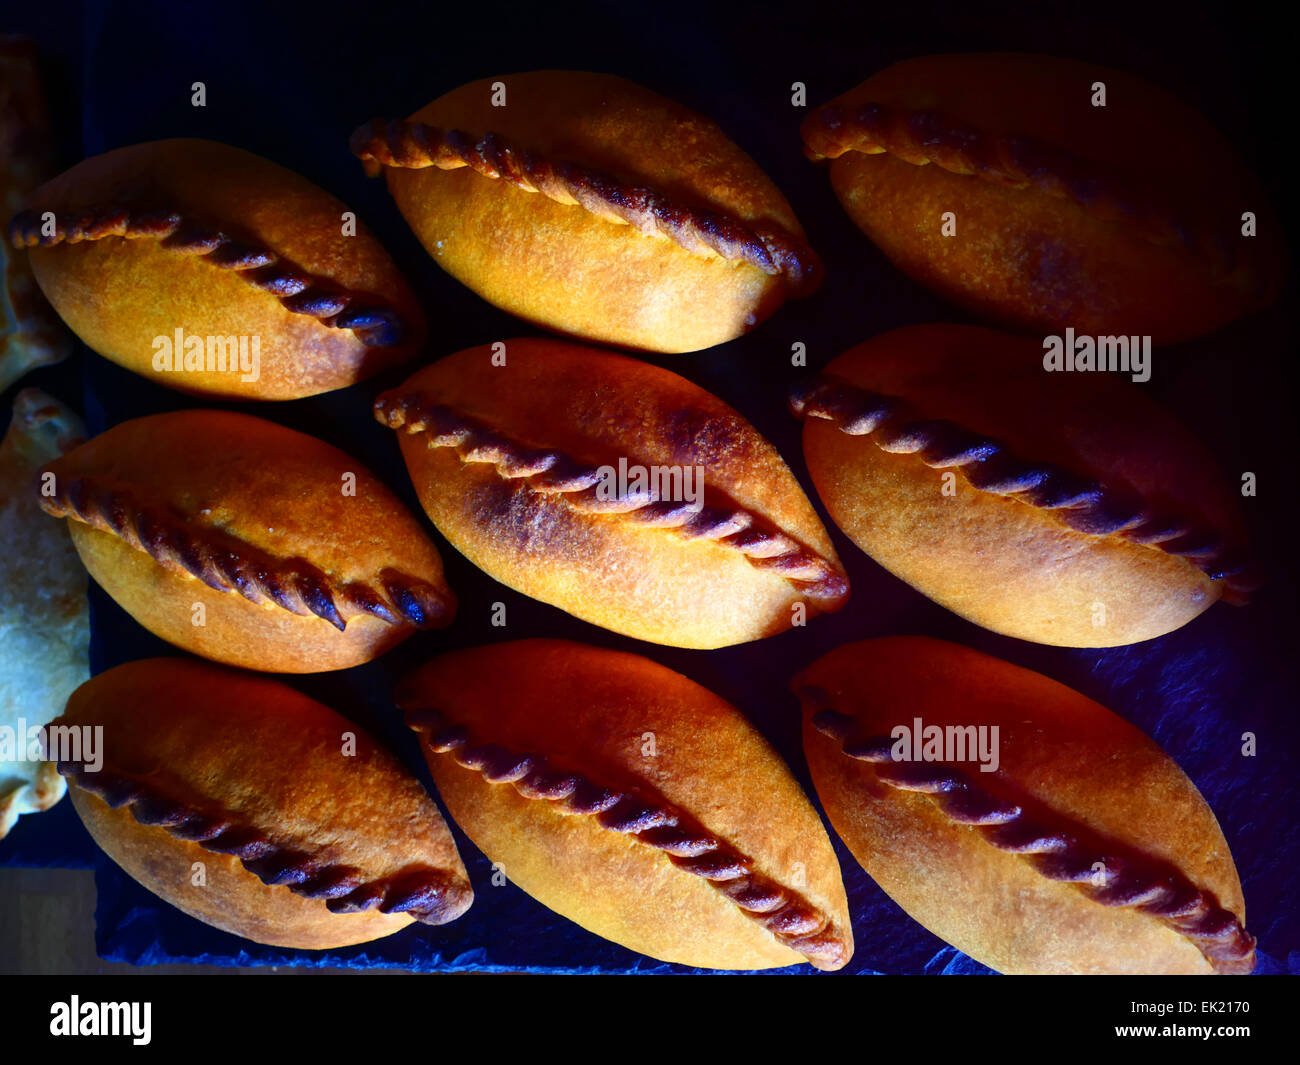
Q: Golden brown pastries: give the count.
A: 9